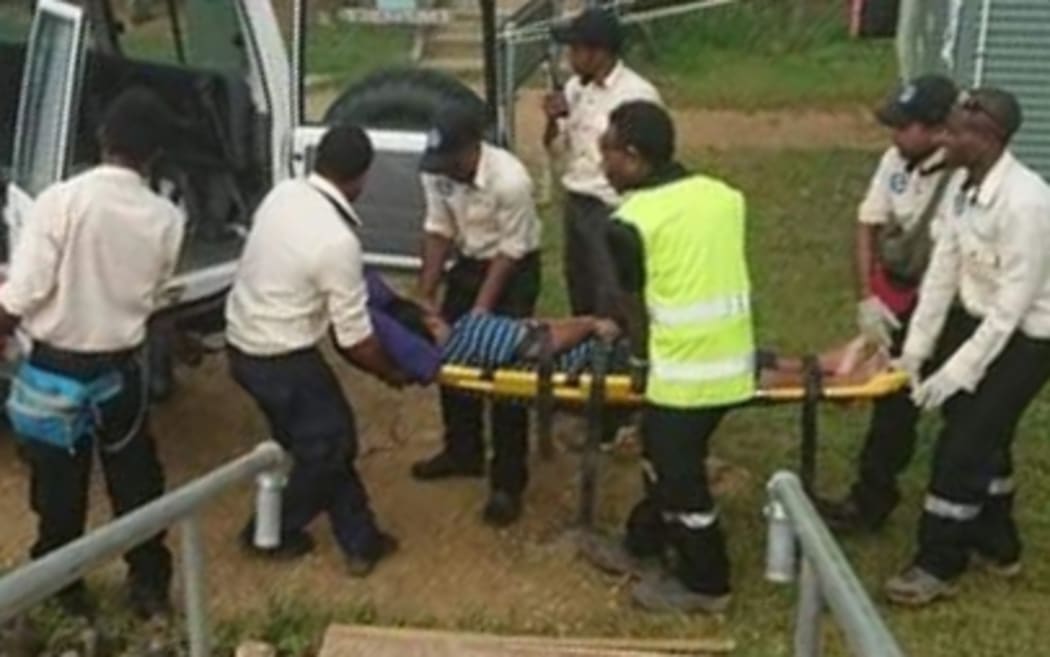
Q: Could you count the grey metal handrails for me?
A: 2